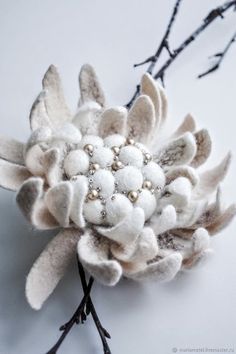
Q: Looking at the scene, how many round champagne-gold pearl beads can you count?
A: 9